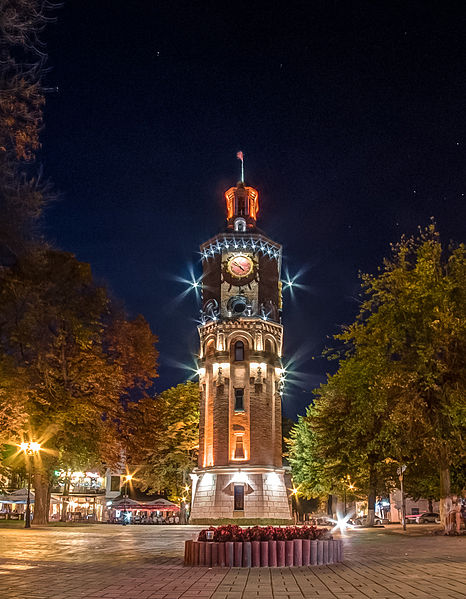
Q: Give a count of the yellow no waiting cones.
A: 0